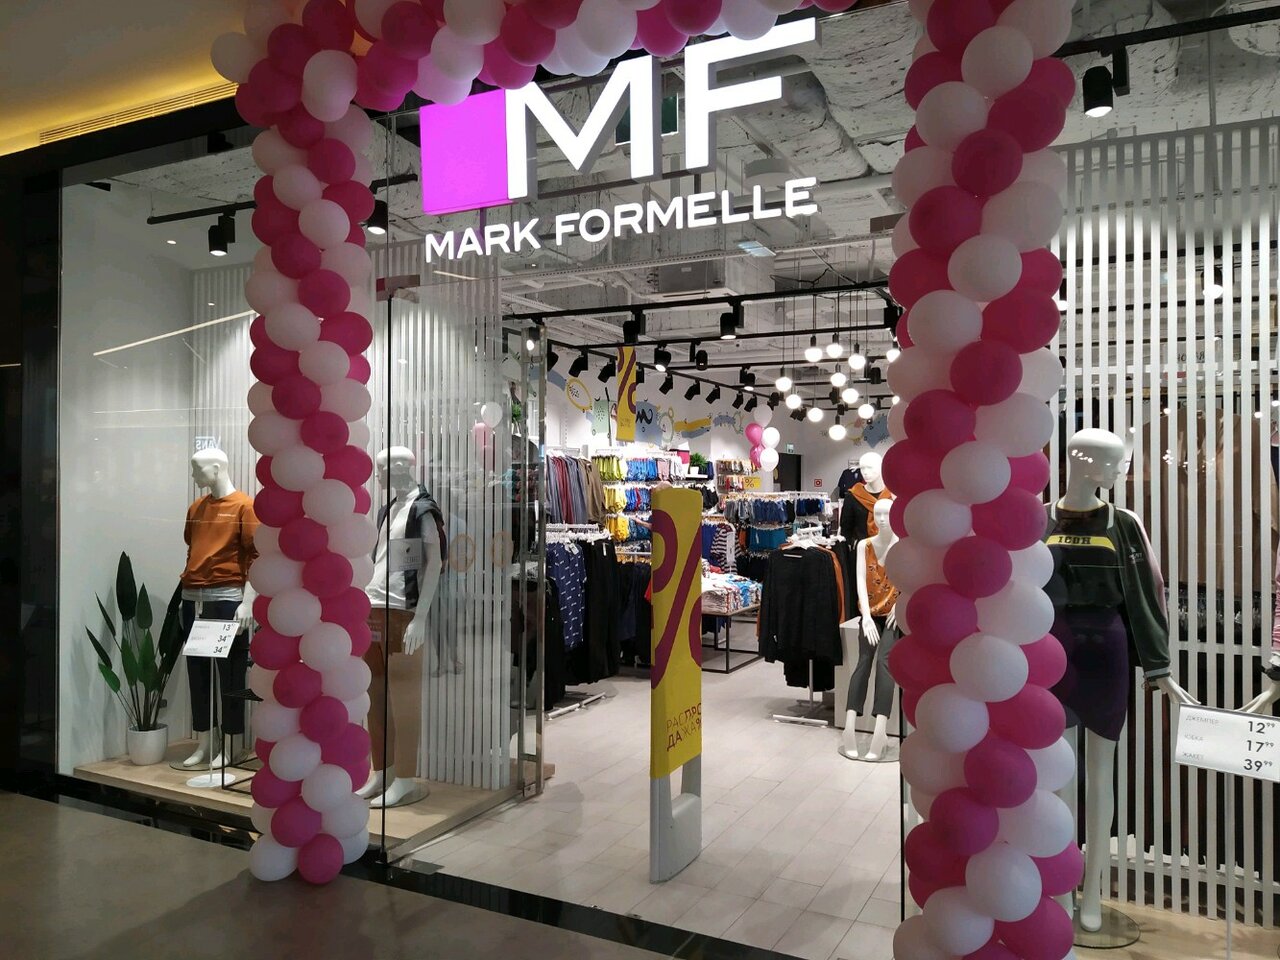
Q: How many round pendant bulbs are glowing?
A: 12